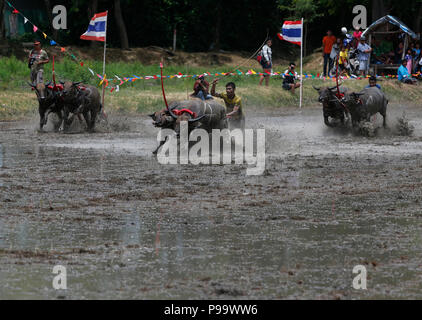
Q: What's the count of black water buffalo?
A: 6